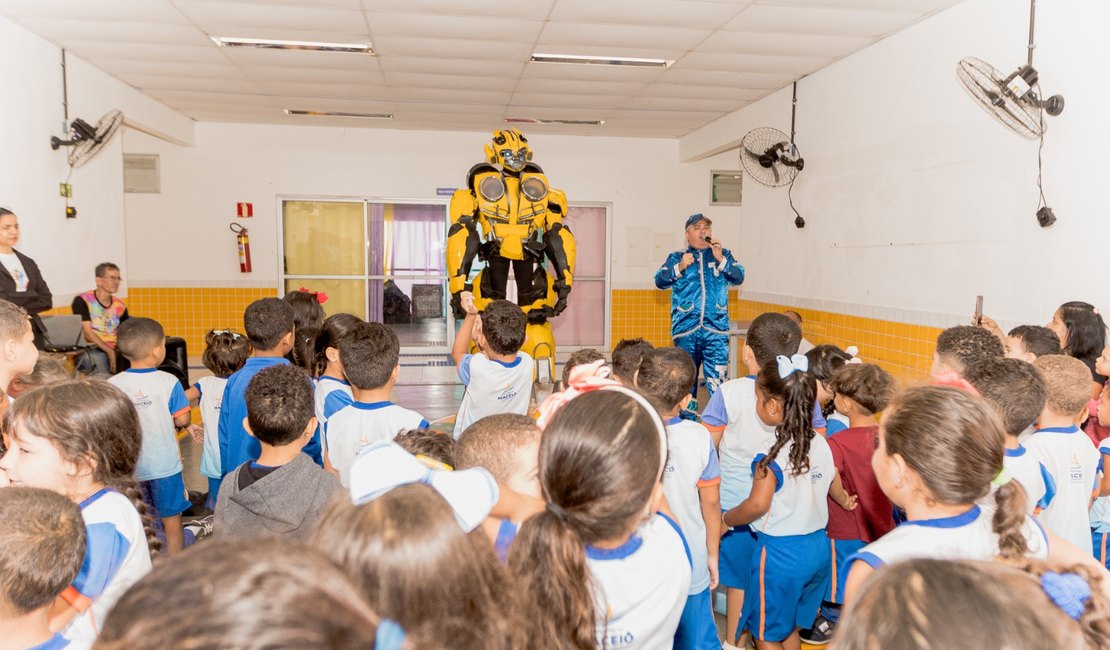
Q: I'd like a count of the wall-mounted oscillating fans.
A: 3